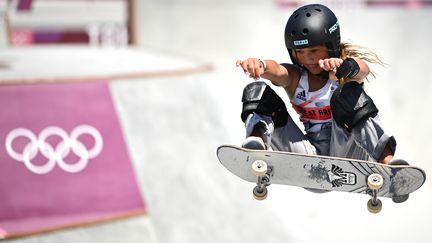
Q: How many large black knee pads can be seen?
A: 2